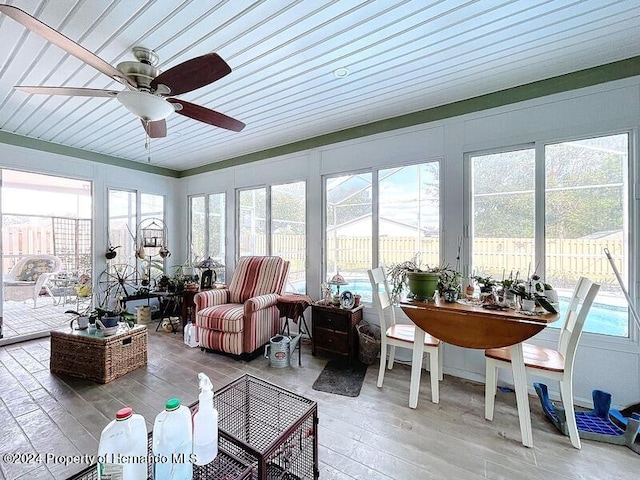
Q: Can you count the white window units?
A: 5